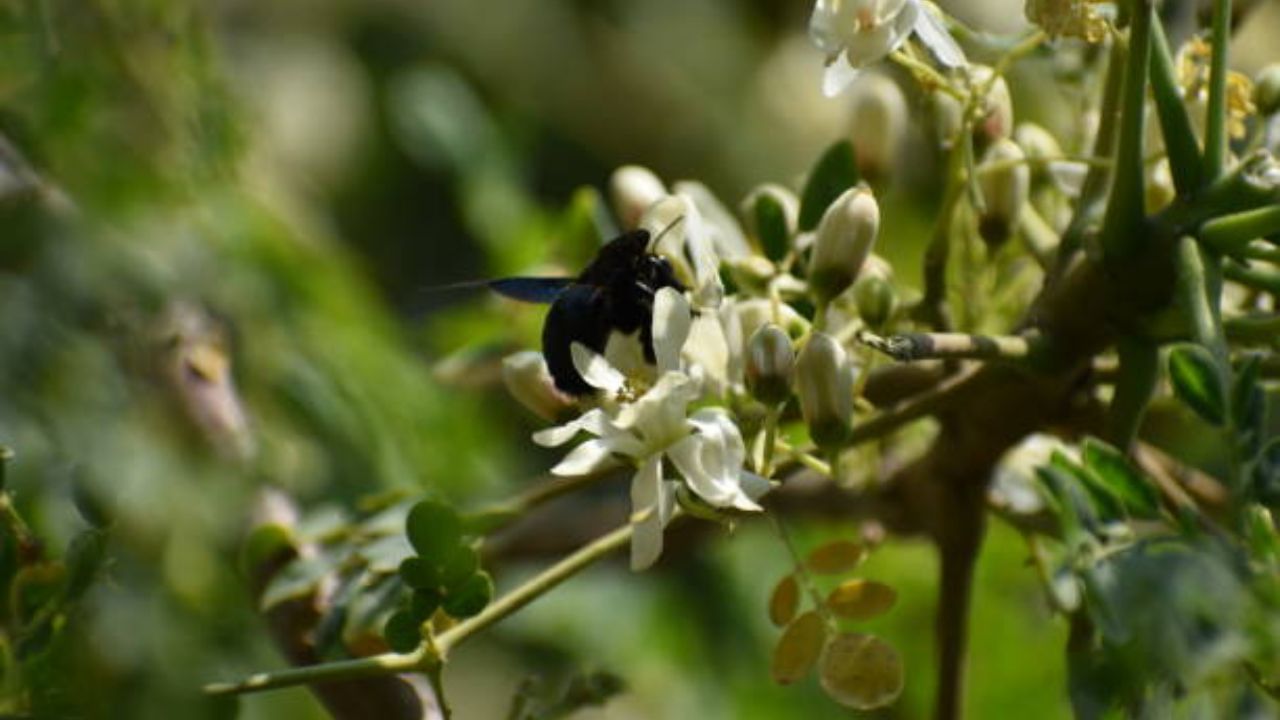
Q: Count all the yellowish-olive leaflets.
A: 5